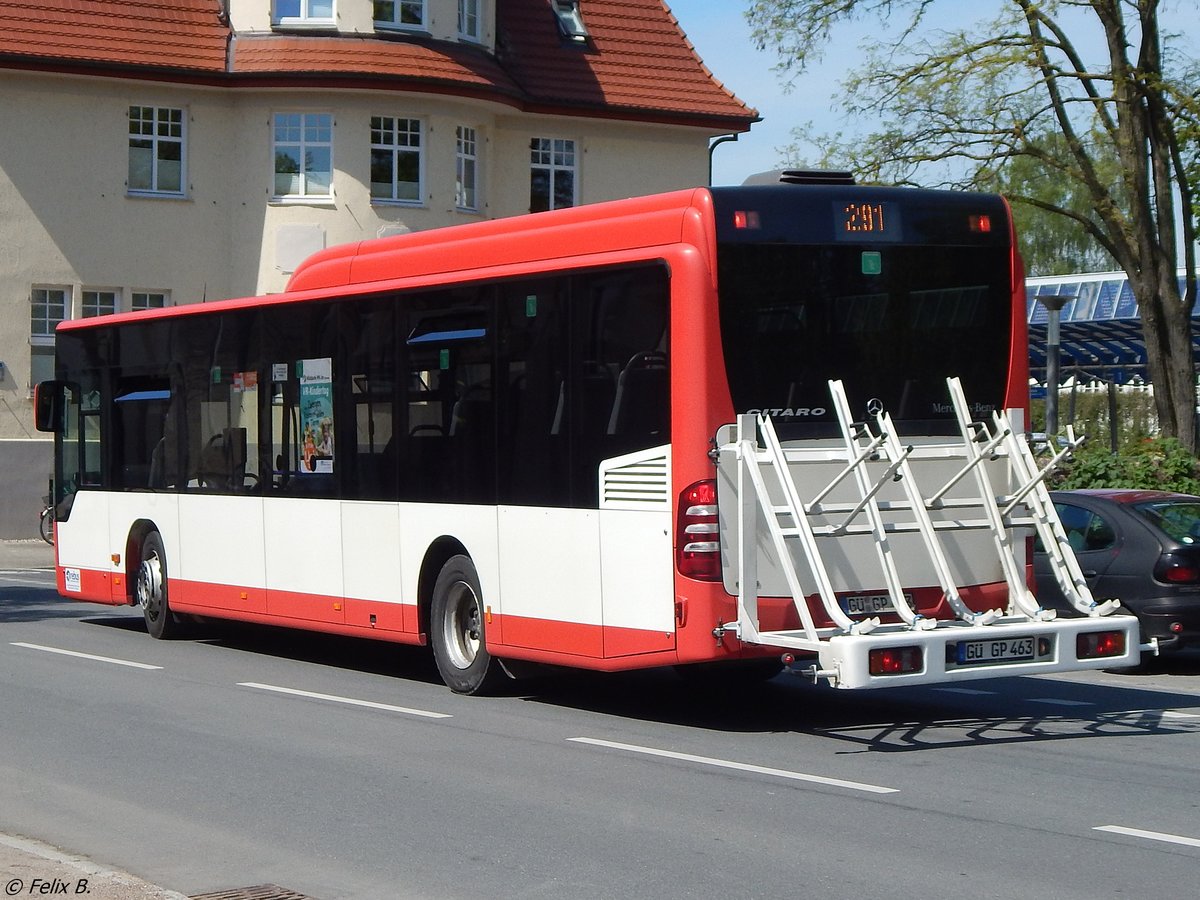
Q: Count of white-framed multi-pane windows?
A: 11